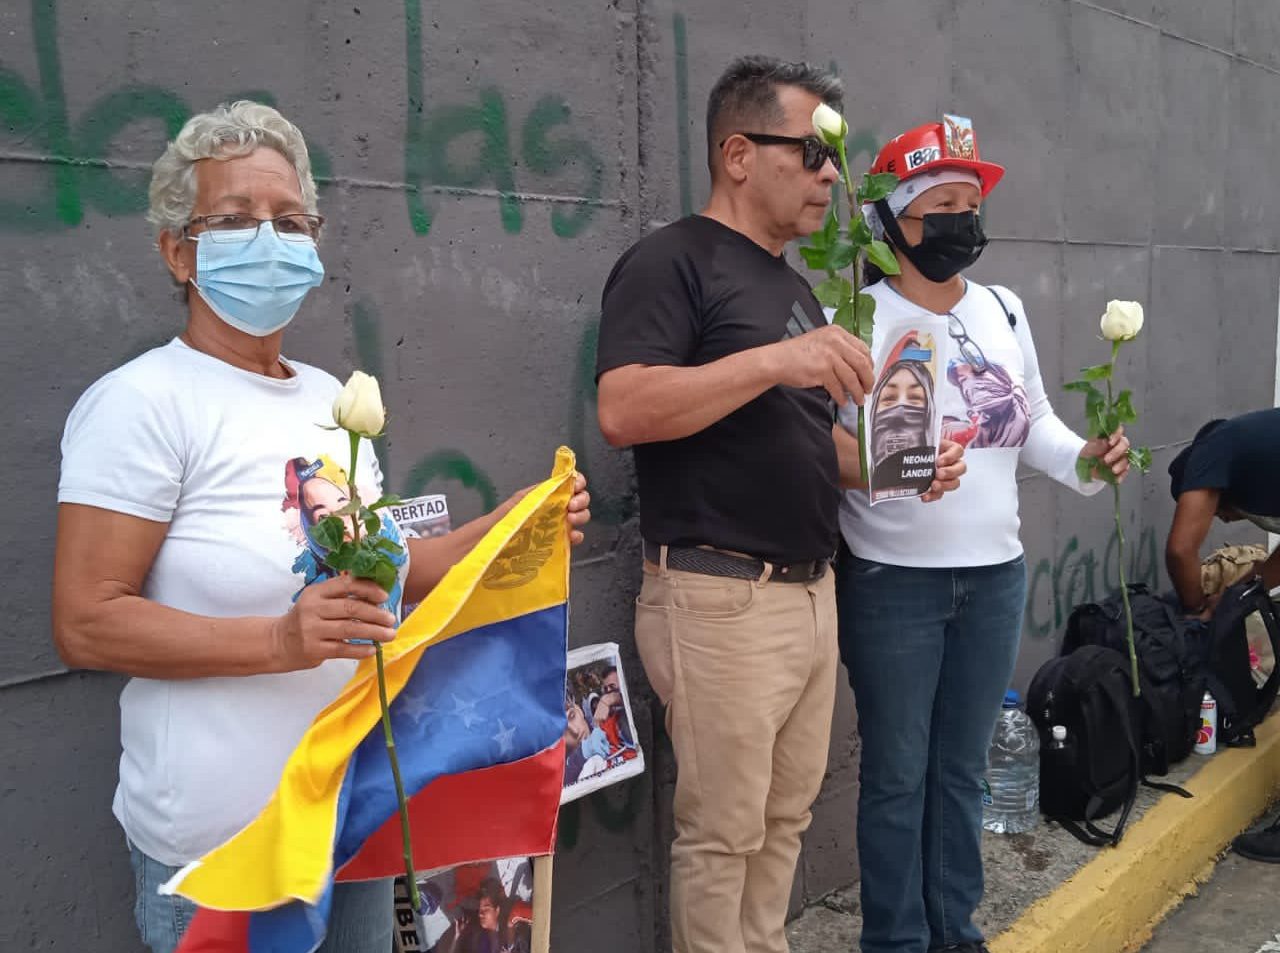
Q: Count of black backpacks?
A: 3